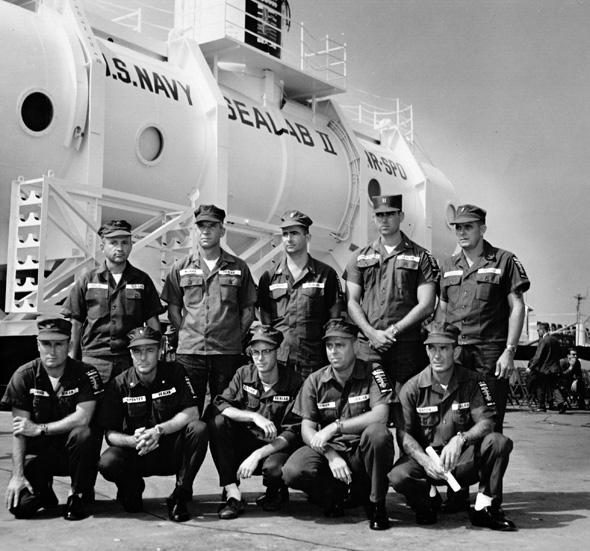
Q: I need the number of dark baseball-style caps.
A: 10